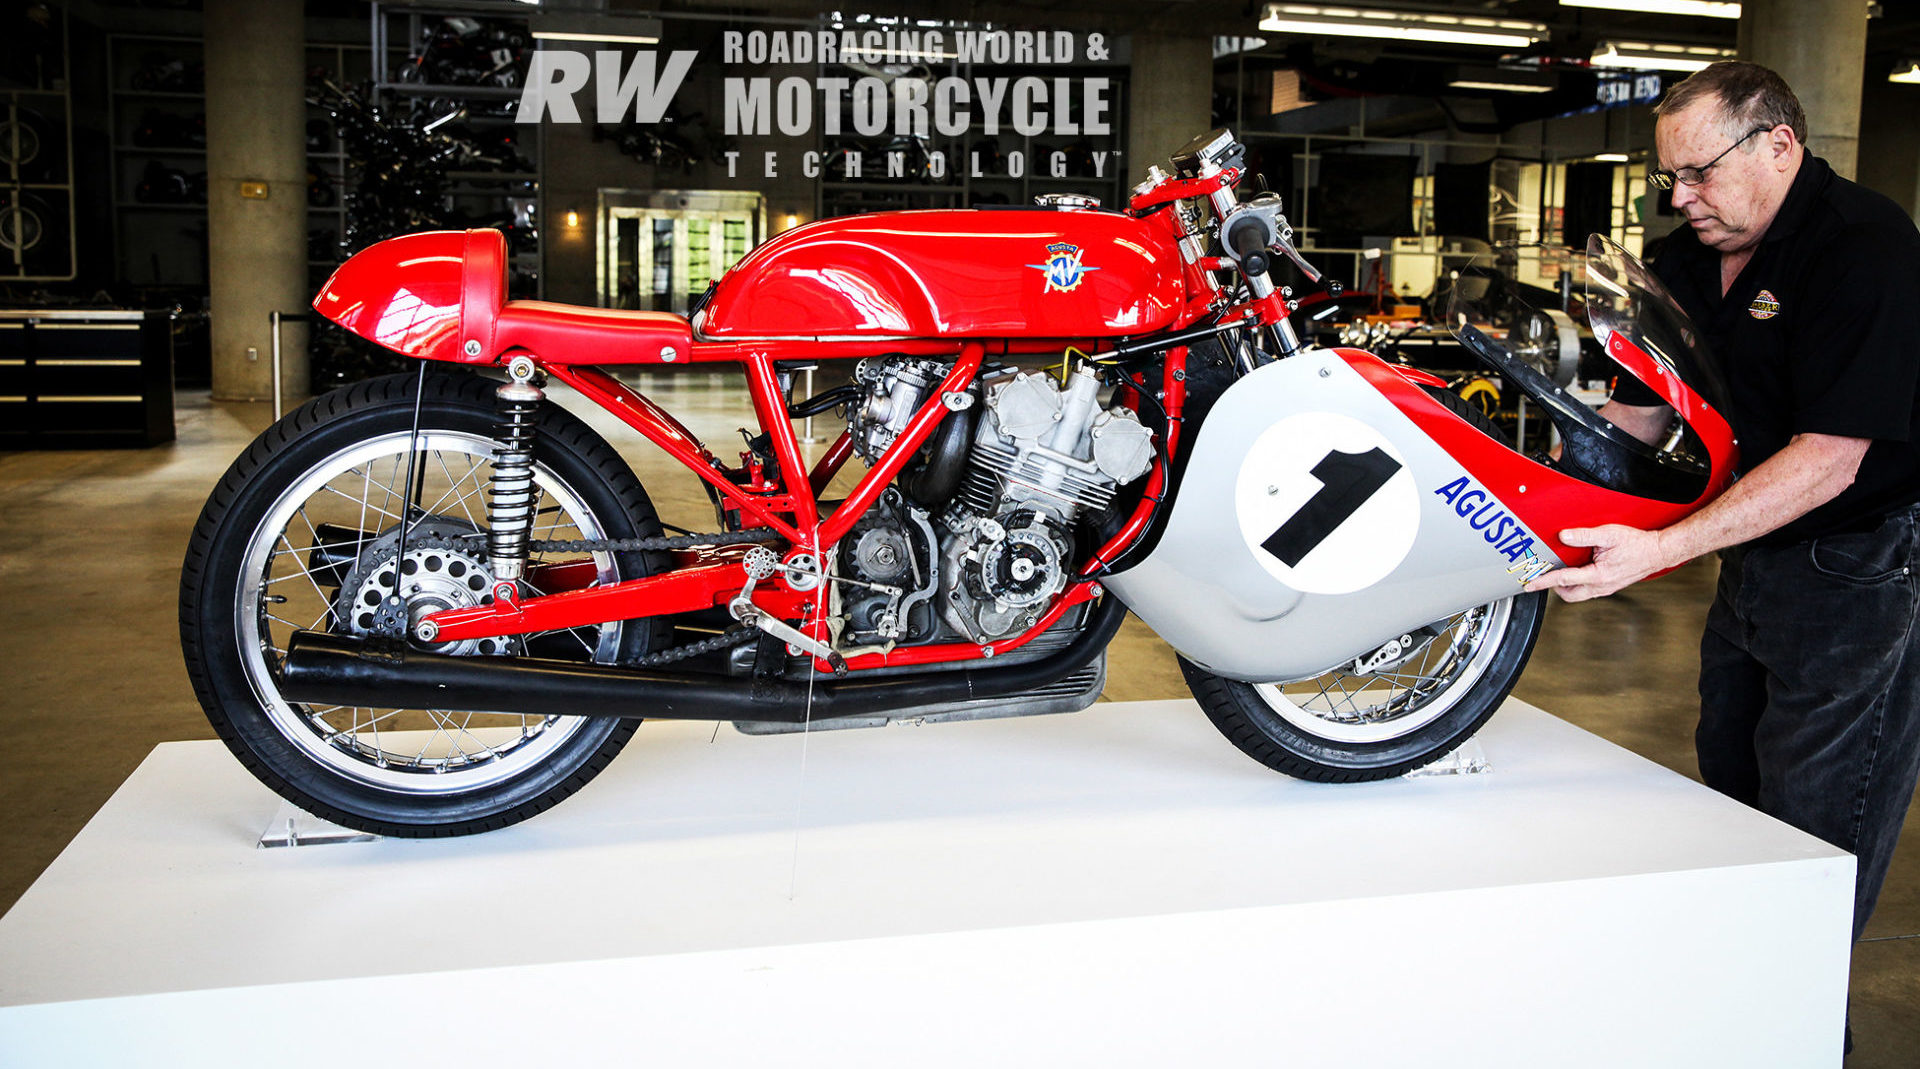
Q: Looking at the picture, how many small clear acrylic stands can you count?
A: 2